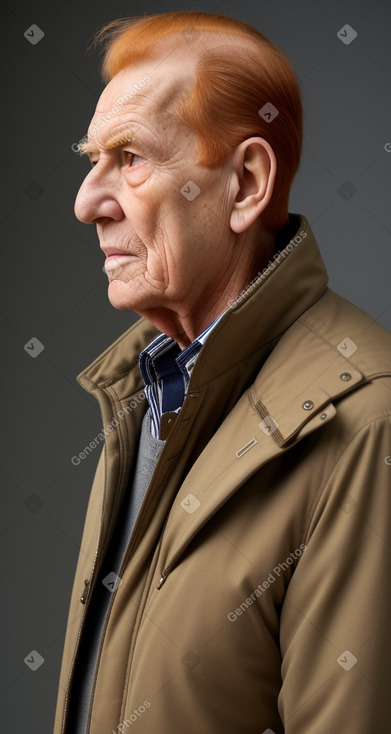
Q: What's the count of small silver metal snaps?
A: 3